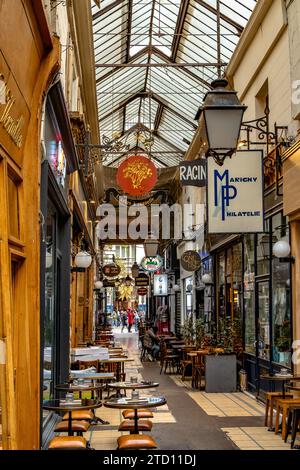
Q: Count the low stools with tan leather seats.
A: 6